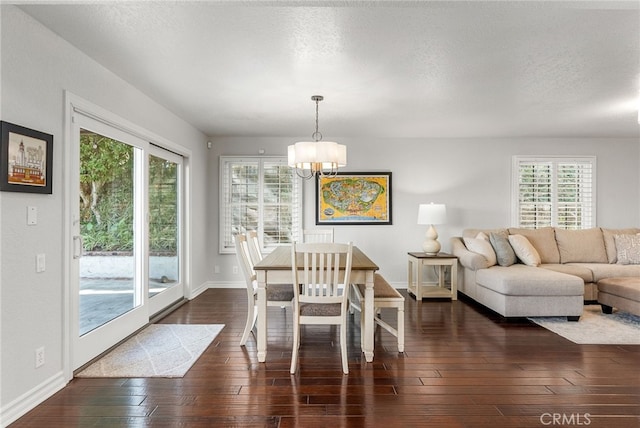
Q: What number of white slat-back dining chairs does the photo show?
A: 4